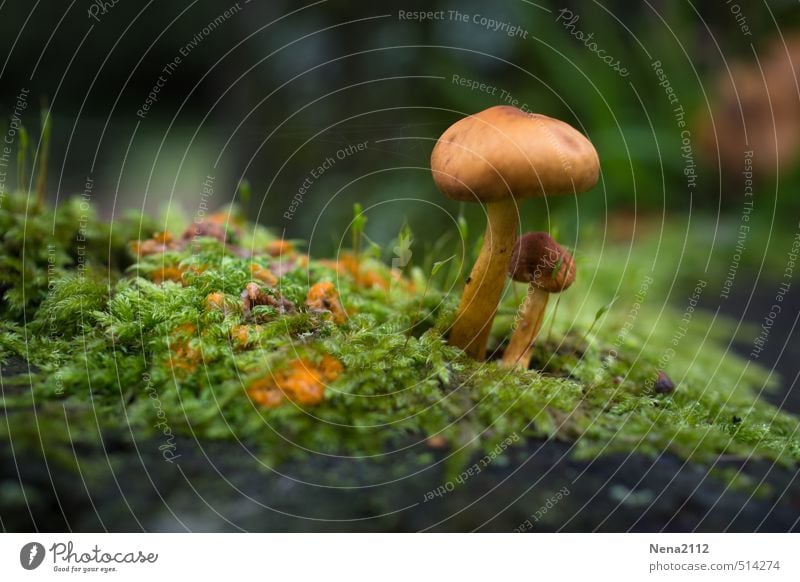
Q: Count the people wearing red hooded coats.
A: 0